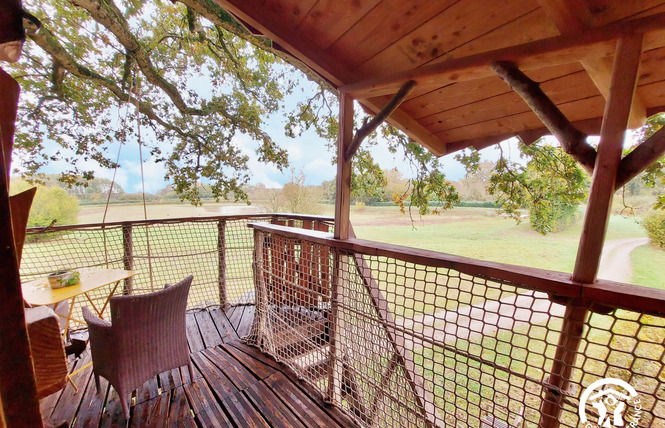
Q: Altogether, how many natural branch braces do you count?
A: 3